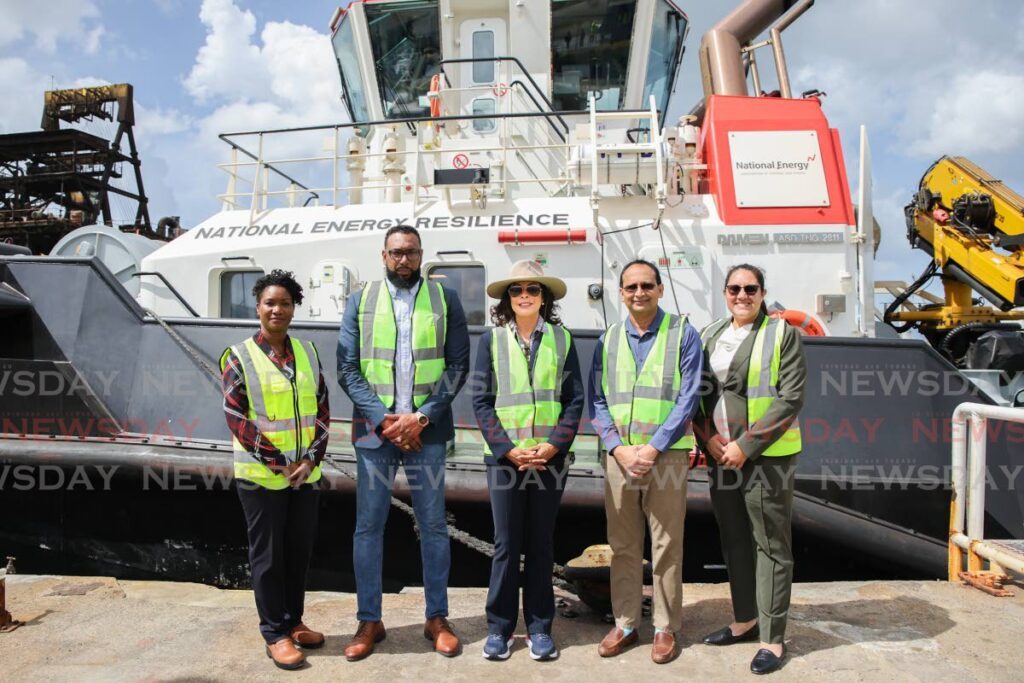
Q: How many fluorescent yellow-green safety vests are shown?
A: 5